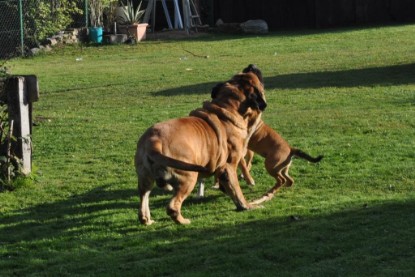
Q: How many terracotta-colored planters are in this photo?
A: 1